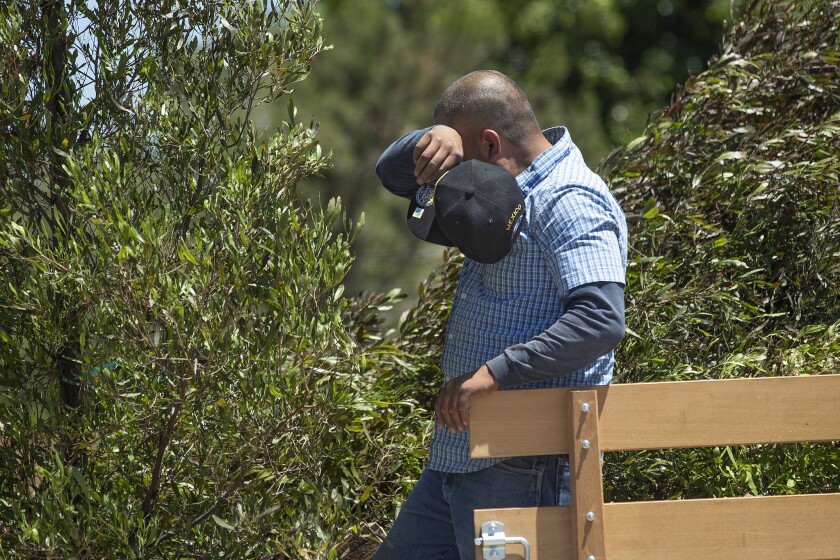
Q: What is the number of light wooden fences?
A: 1